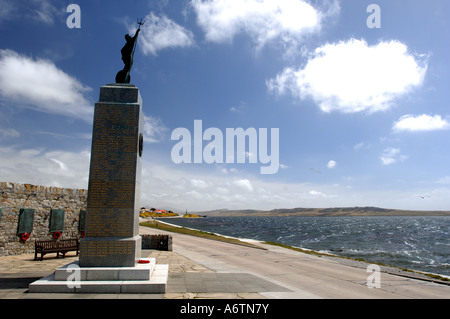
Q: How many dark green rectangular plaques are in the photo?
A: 3